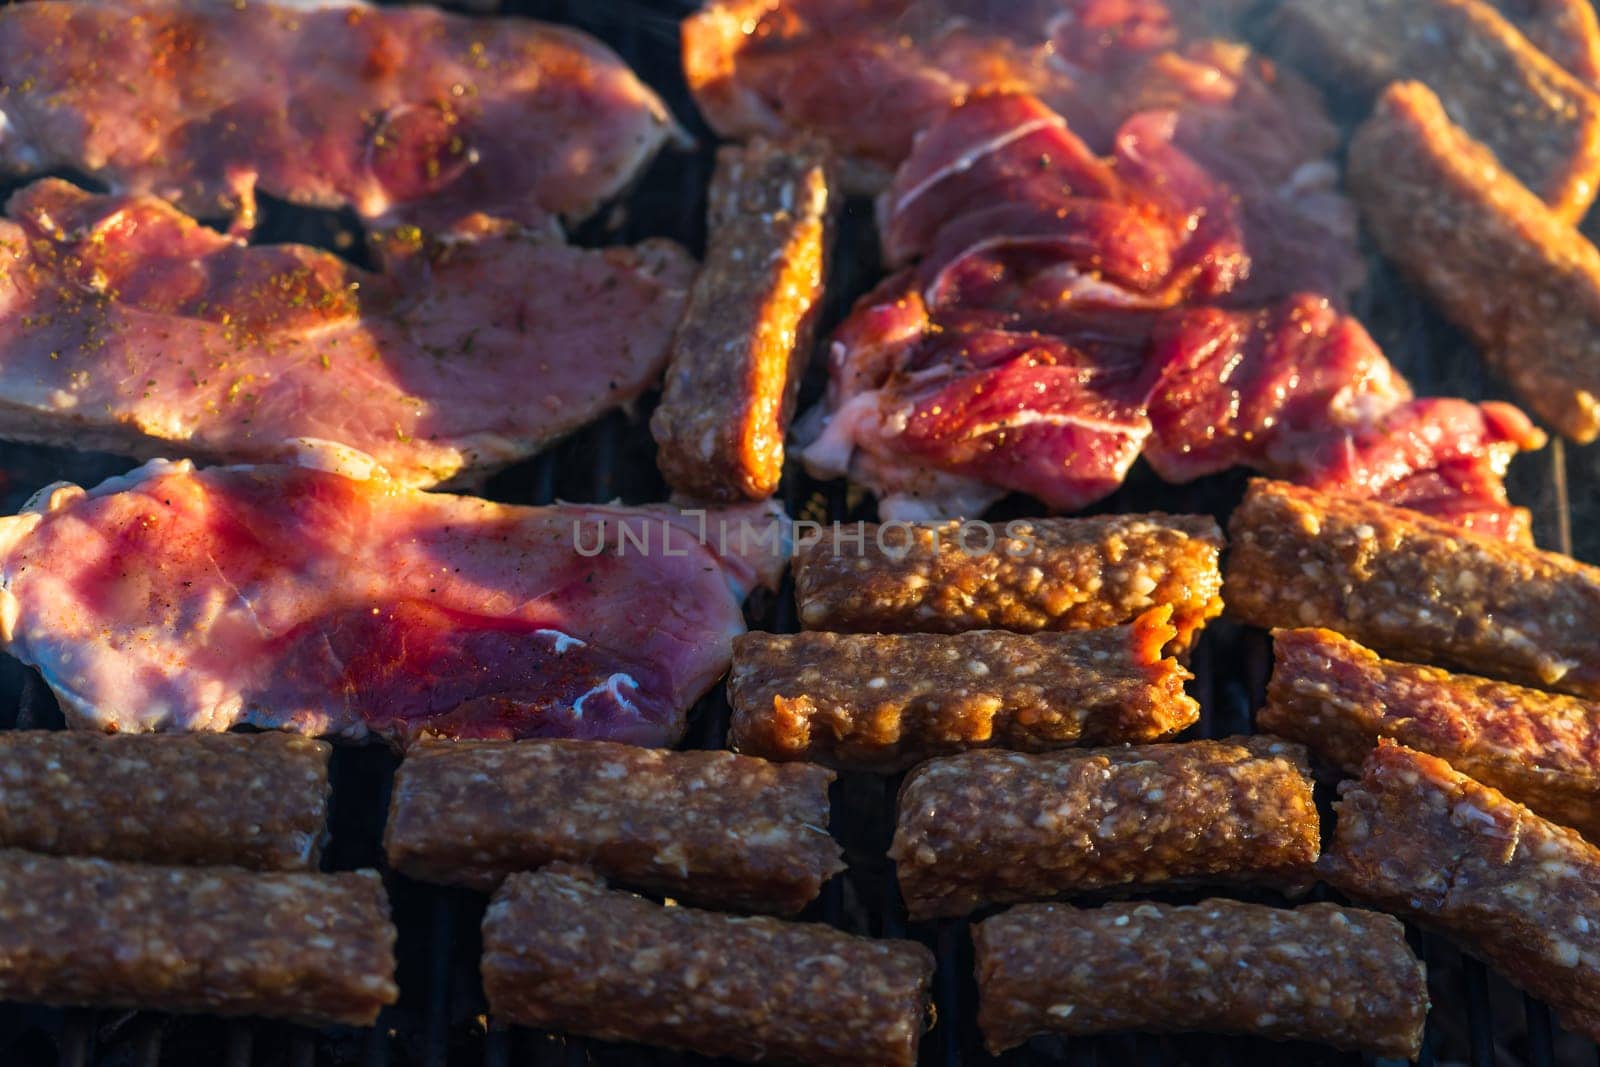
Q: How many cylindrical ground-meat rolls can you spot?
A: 15